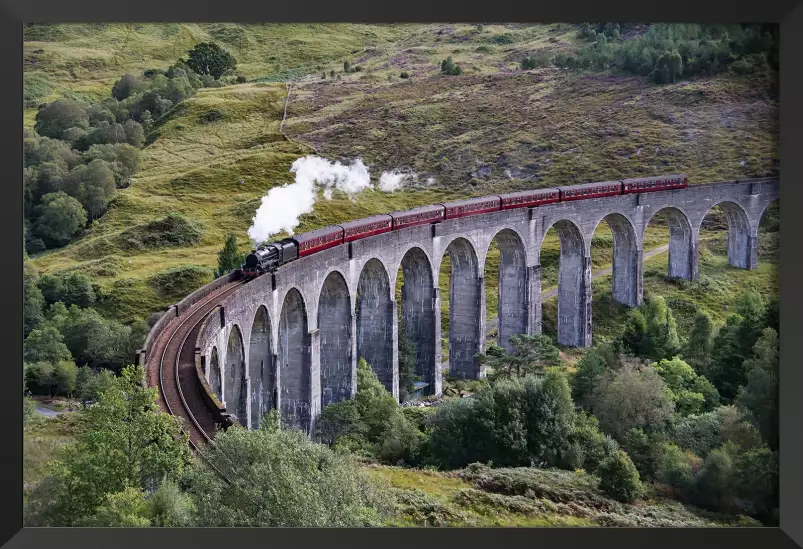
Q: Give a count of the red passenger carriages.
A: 7